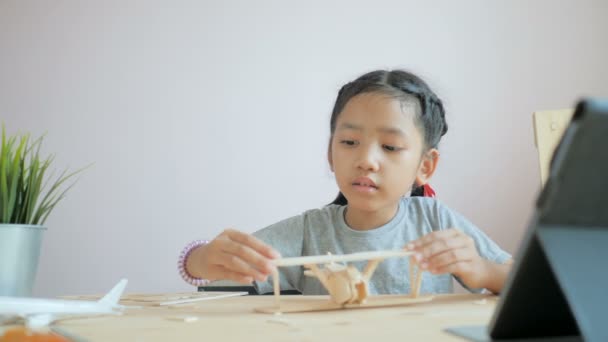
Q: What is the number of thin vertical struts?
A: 3